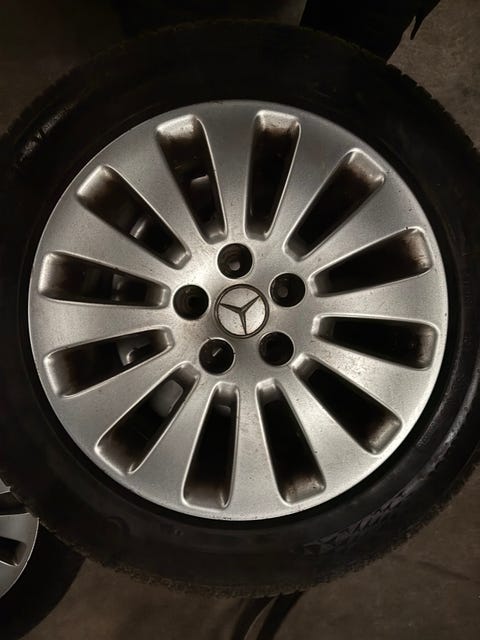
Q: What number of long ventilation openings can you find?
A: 12